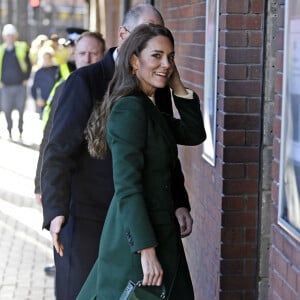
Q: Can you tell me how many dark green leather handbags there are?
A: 1